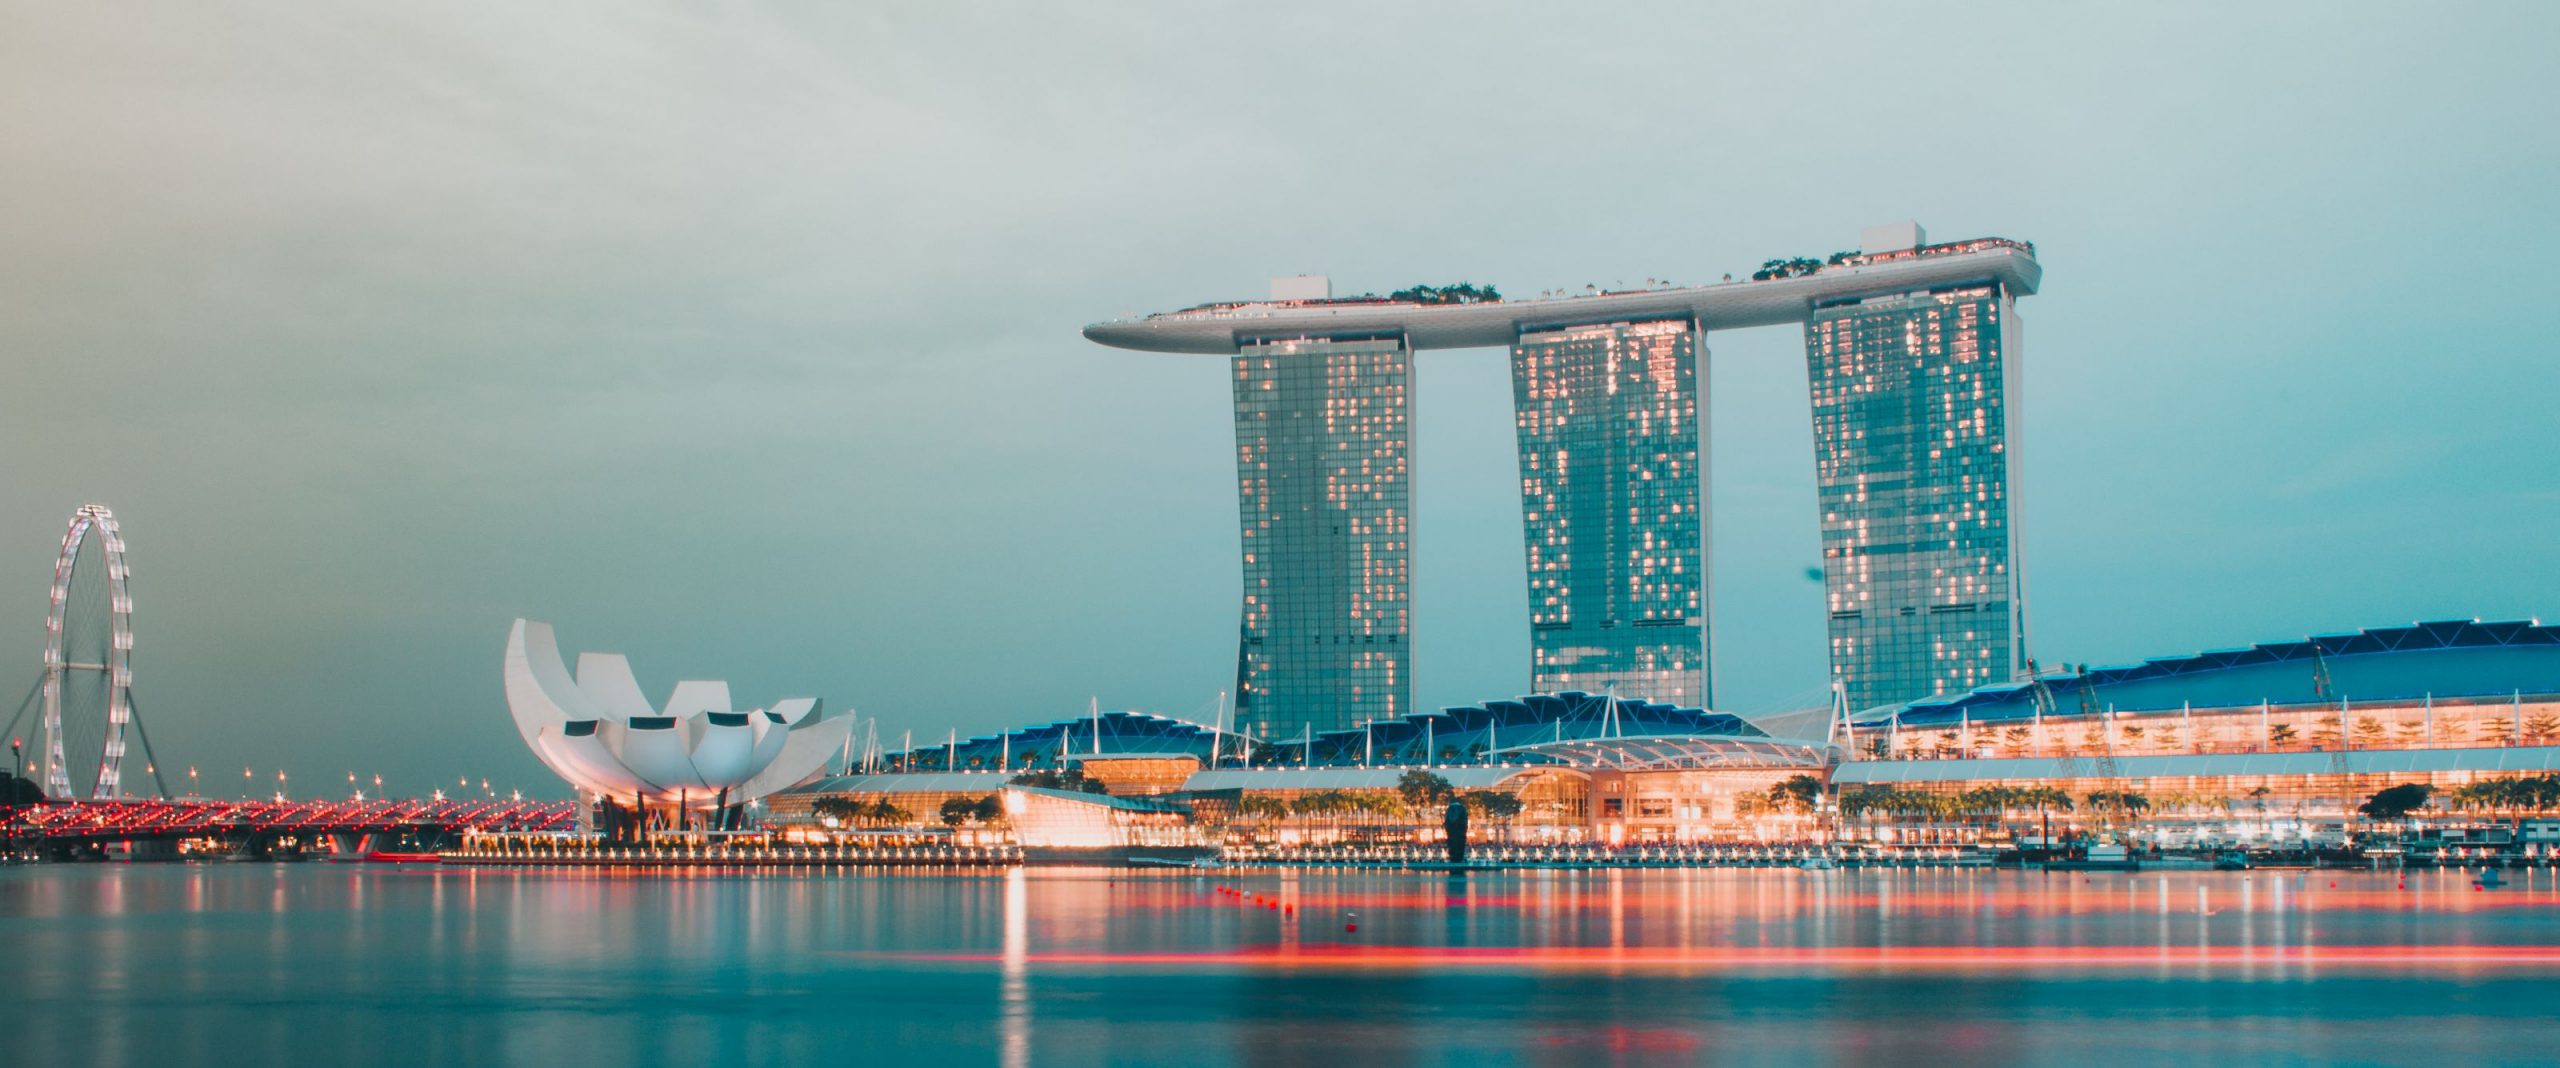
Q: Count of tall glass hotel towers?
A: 3